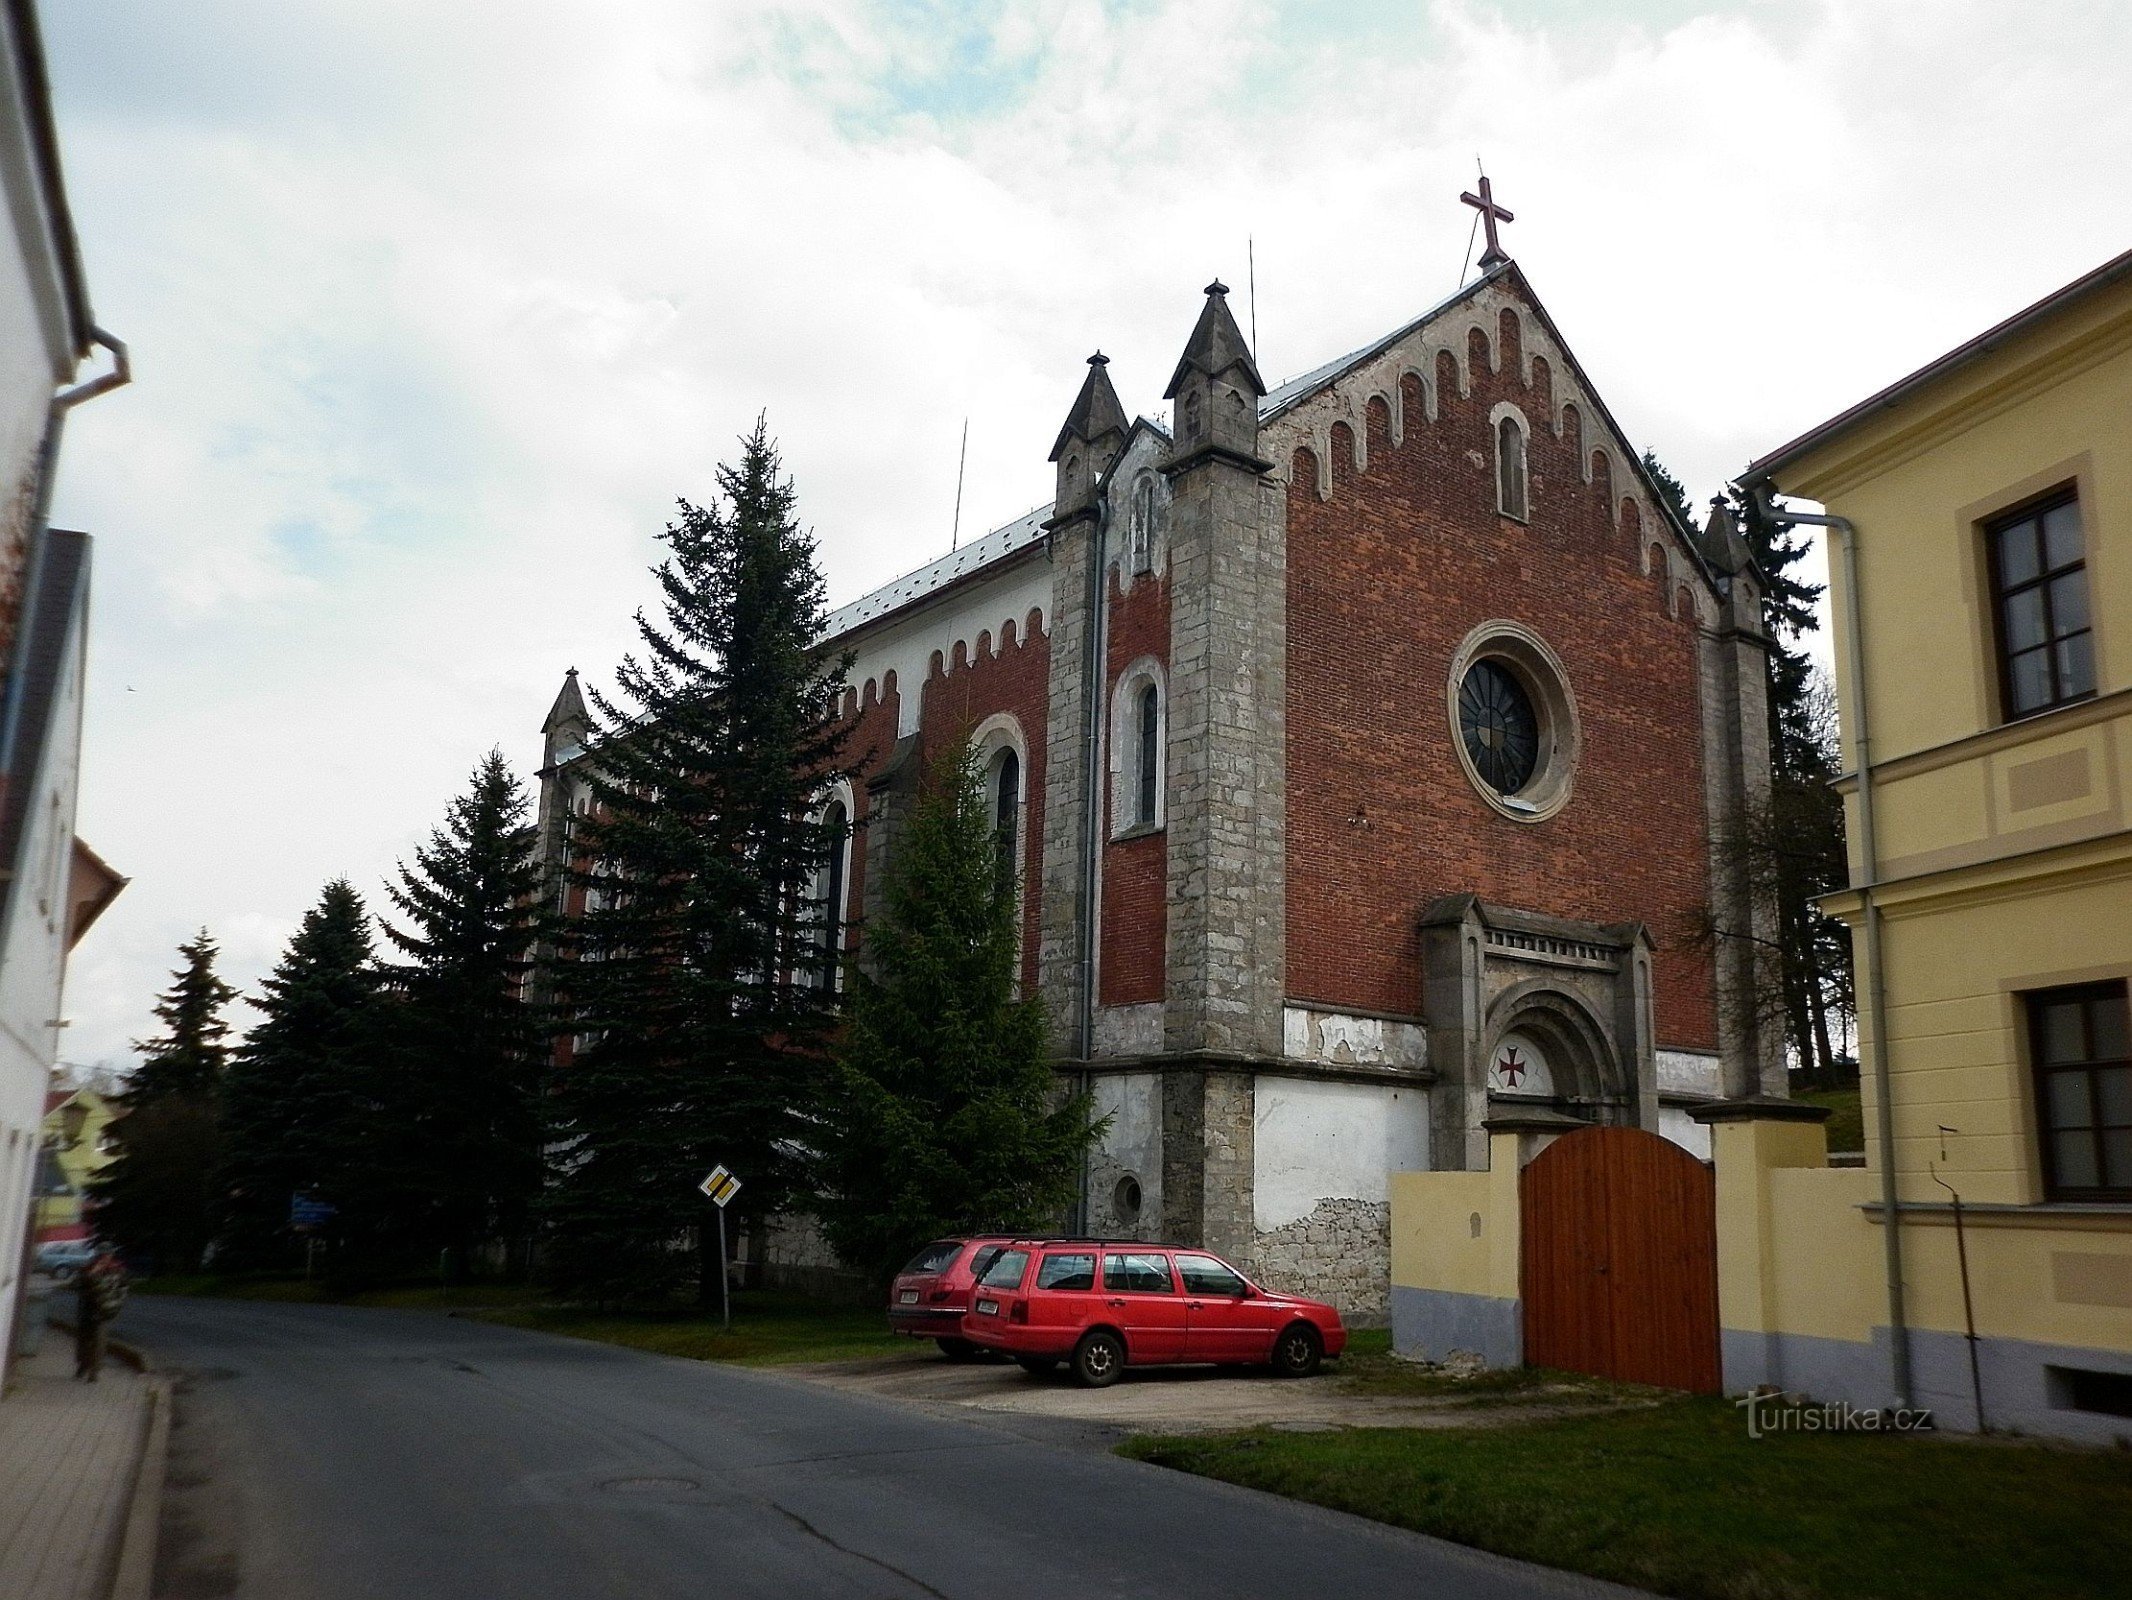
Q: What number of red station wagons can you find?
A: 2